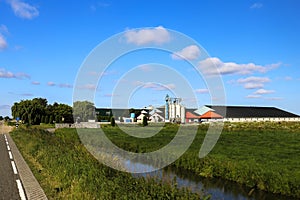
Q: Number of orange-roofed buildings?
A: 2